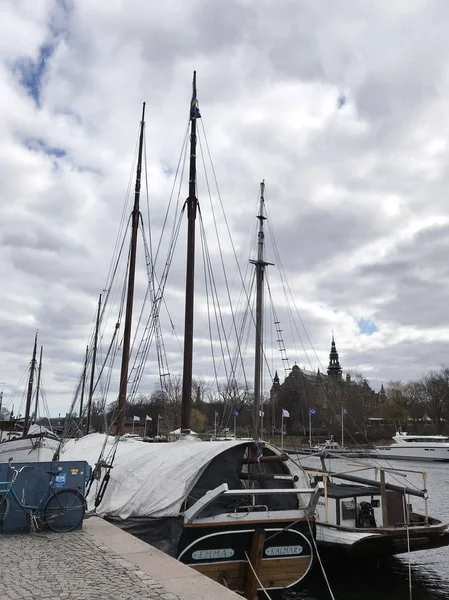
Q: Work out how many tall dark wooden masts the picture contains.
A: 2